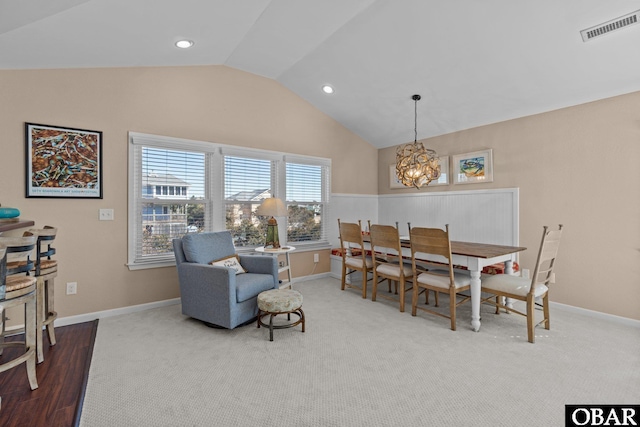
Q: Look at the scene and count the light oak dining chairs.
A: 4